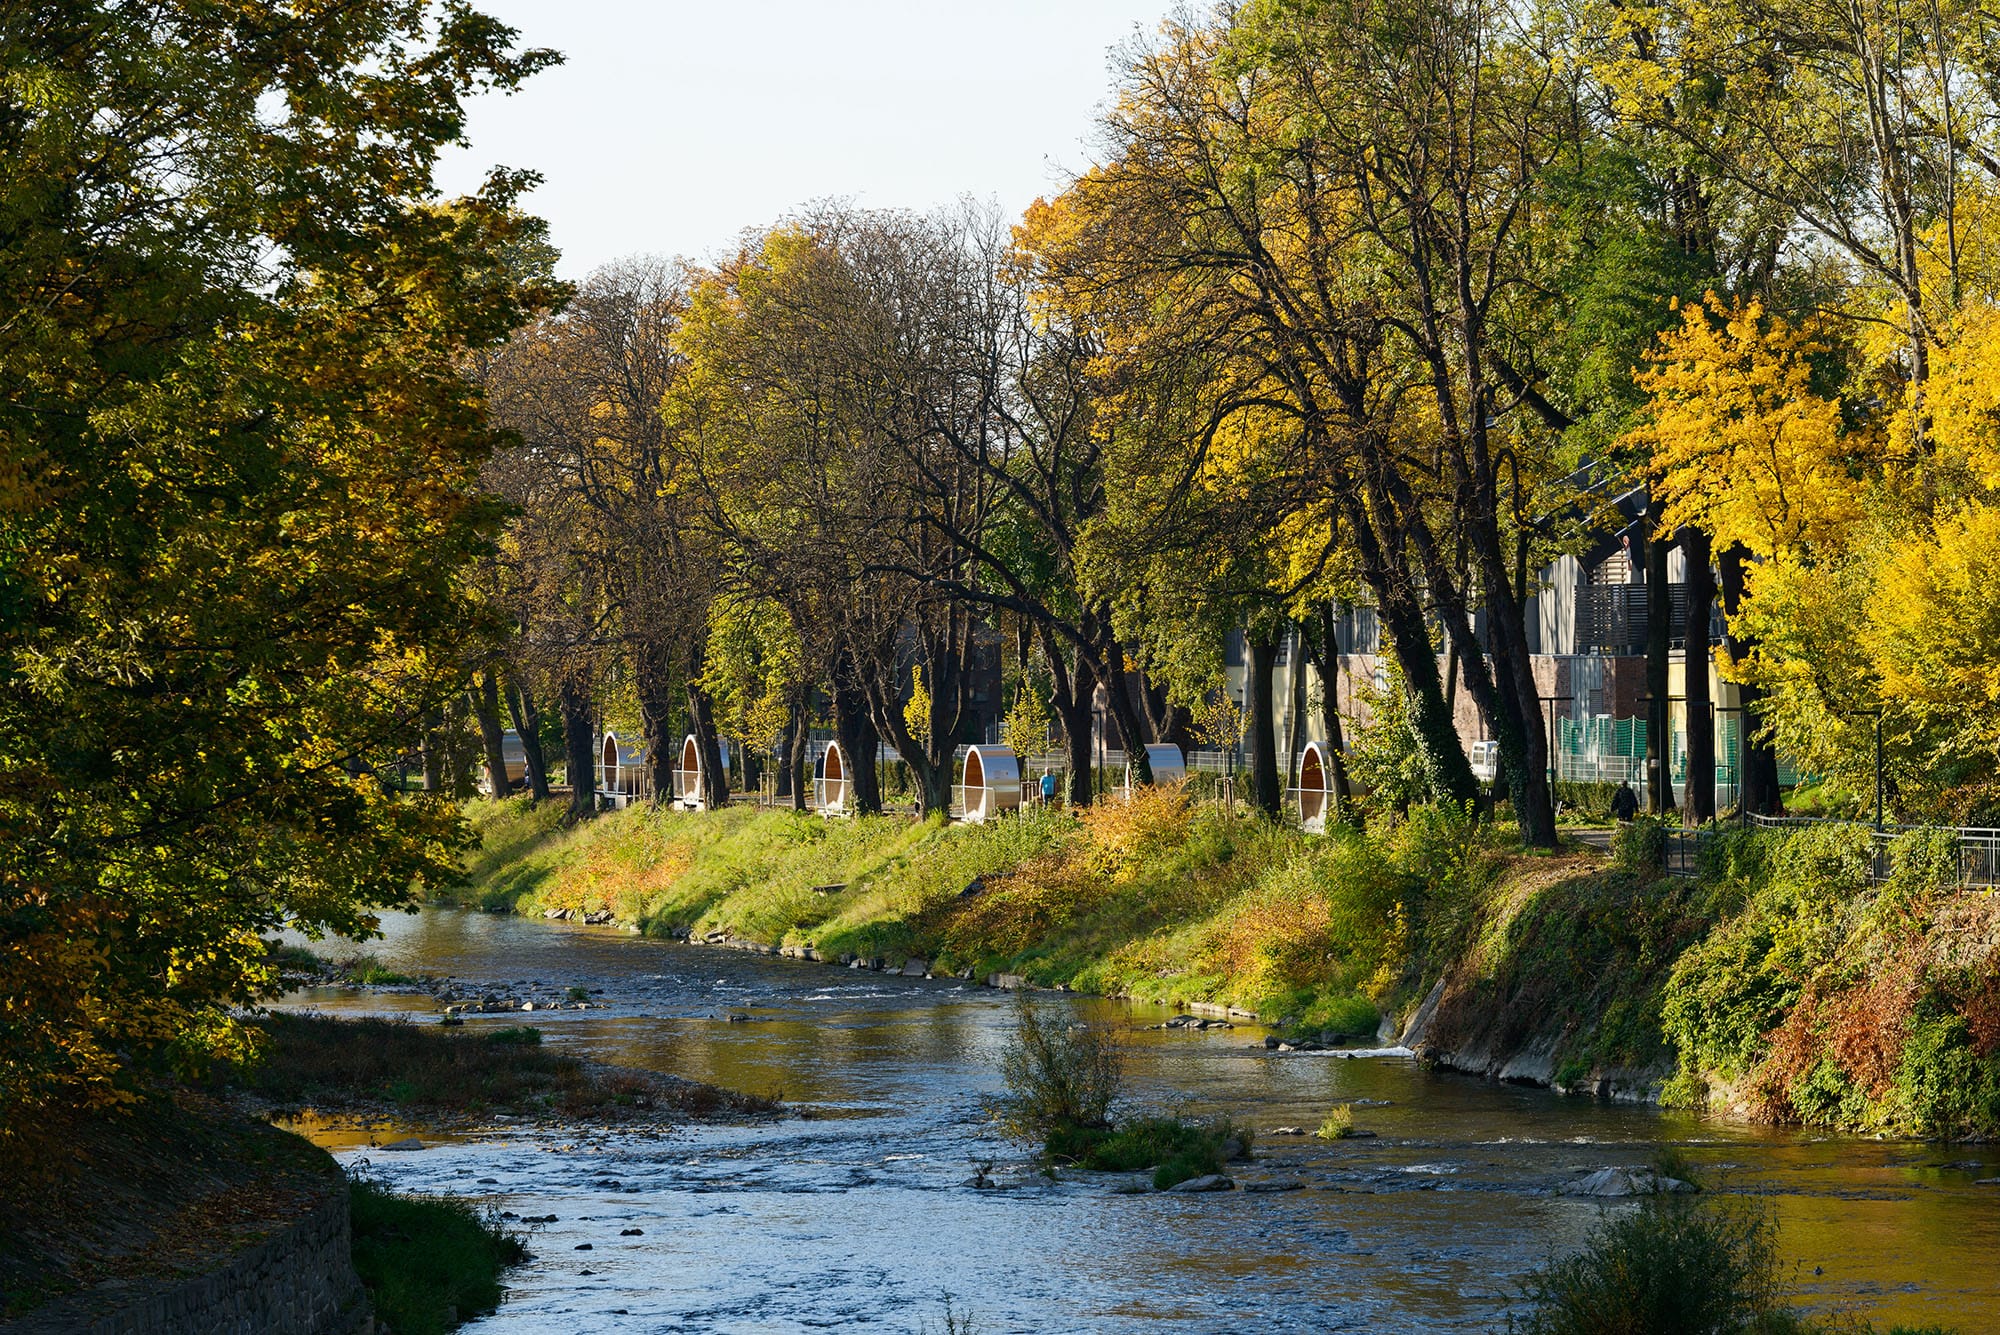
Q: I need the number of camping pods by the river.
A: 7